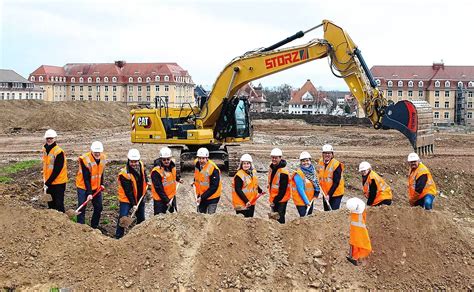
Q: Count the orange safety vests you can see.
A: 12